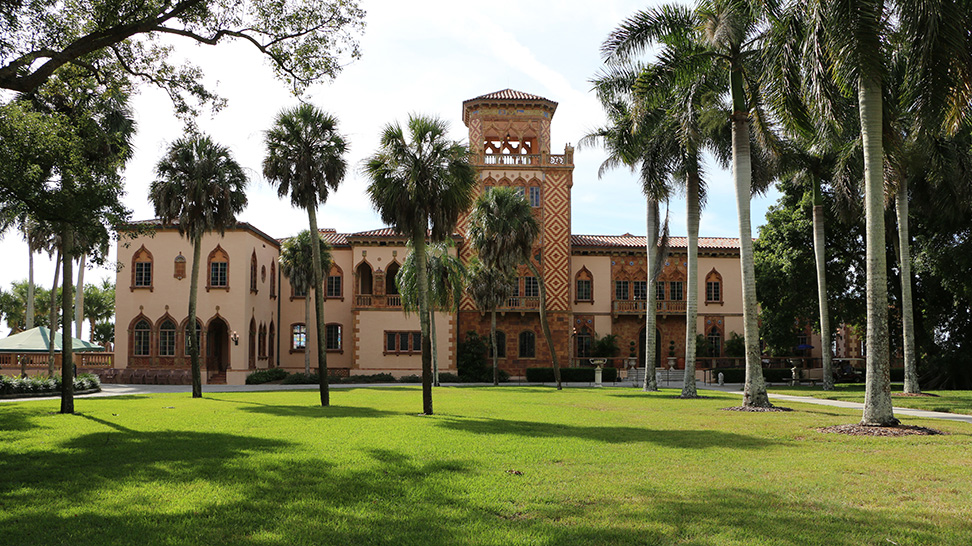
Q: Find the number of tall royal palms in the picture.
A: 6